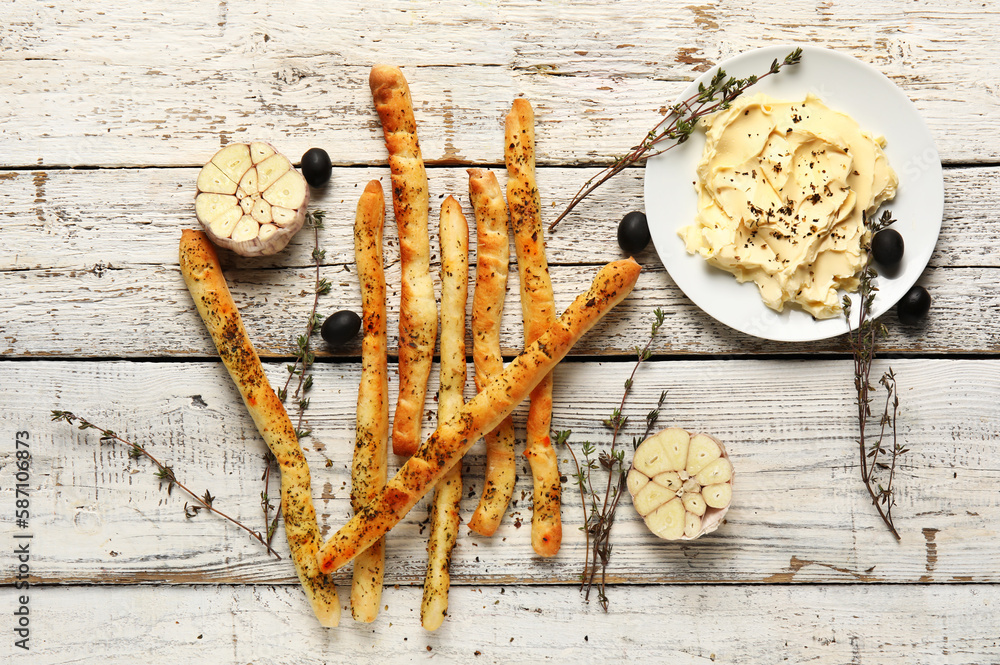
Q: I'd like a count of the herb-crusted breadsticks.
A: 7